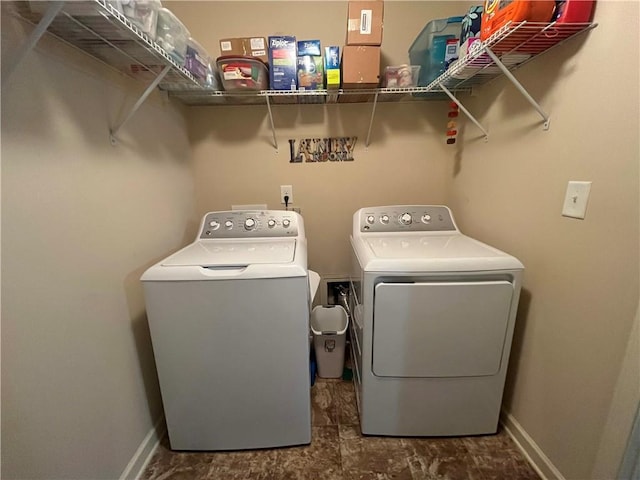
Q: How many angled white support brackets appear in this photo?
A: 6